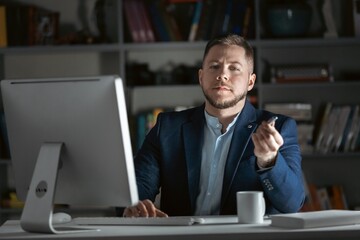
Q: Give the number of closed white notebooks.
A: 1